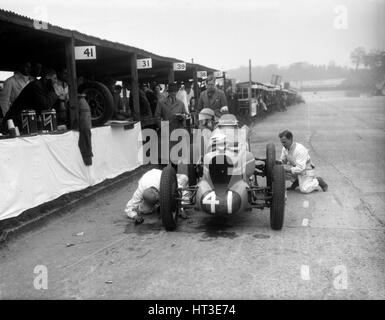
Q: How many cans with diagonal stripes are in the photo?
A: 2